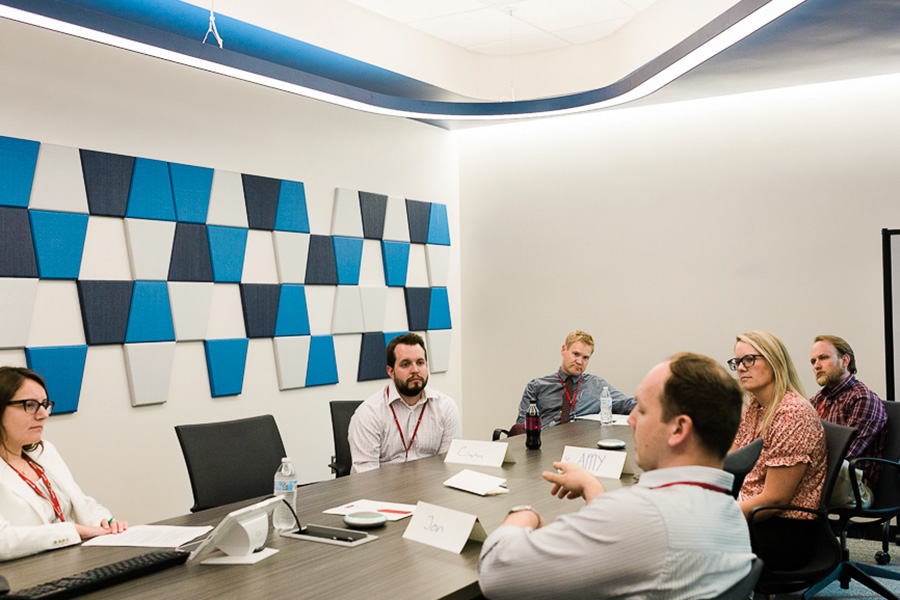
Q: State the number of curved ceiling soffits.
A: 1